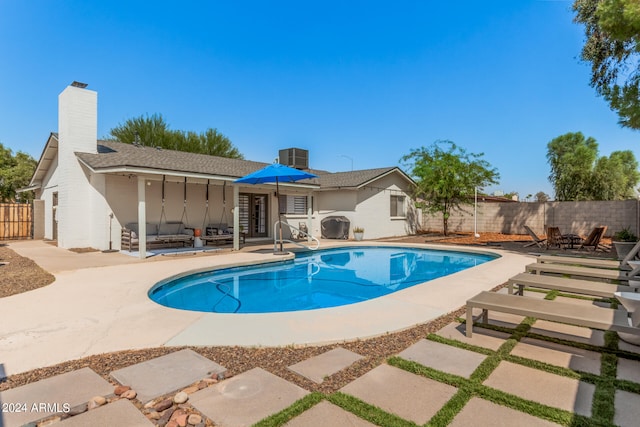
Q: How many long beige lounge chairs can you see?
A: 4